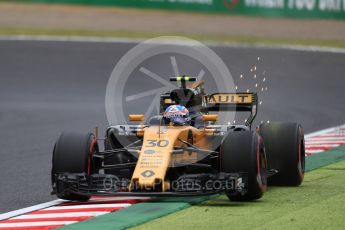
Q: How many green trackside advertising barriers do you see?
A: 1